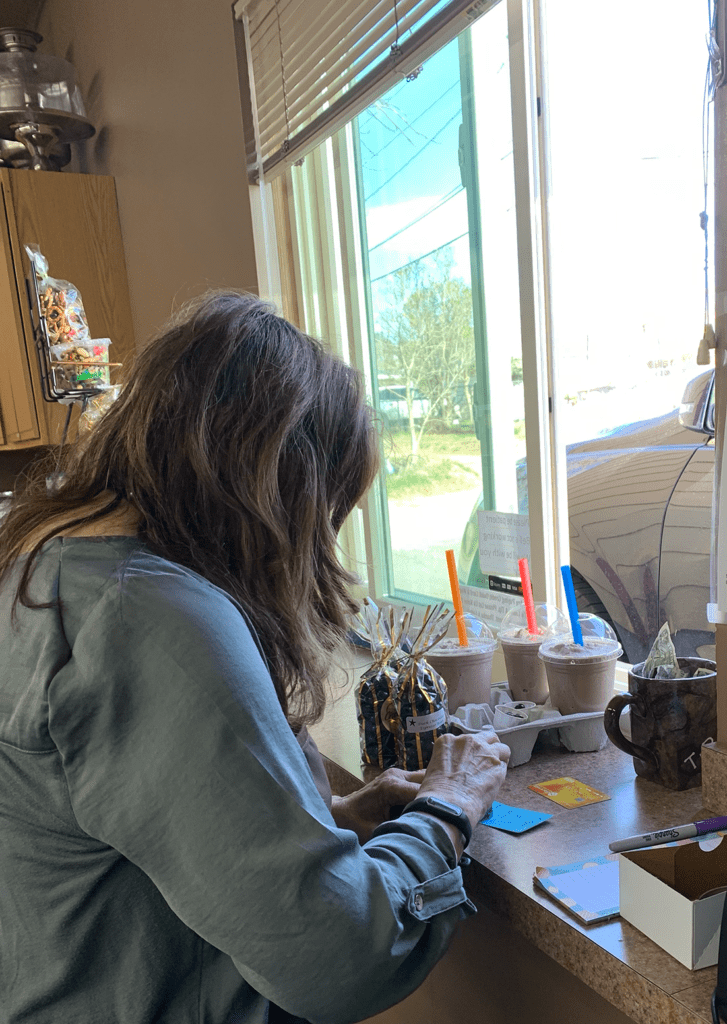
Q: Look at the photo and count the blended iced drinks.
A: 3